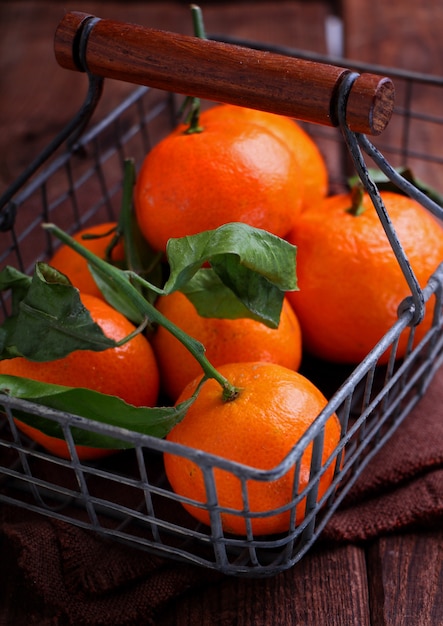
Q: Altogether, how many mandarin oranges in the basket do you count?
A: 7